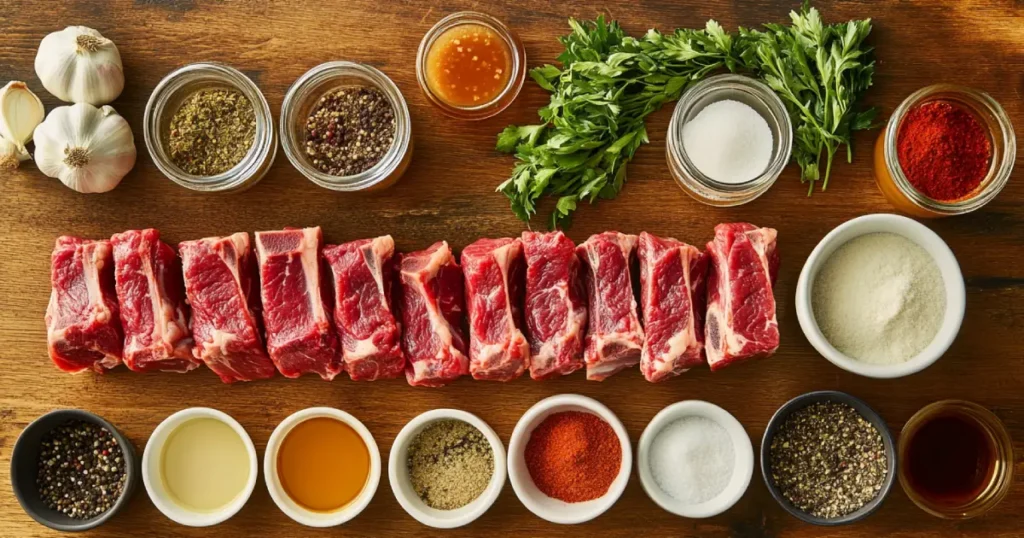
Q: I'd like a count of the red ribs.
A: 11